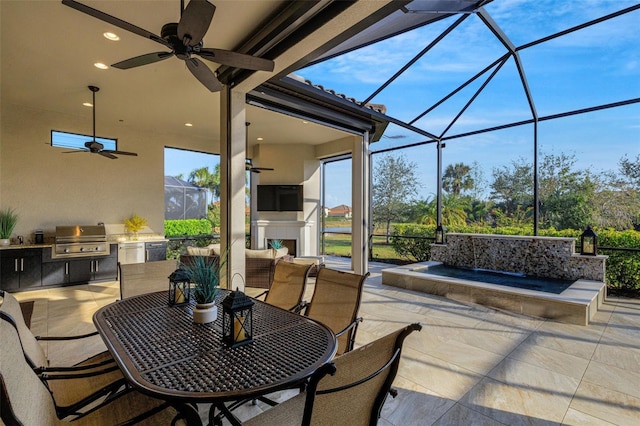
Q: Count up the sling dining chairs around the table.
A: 6